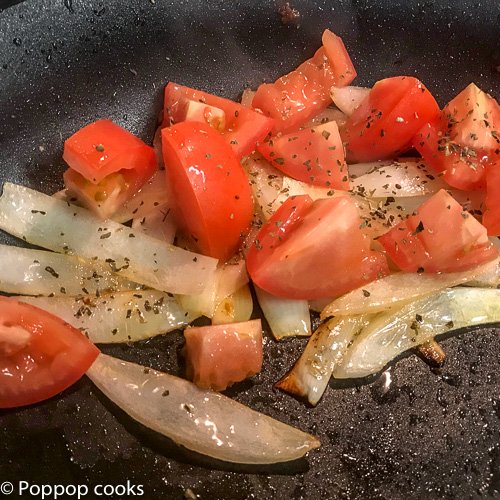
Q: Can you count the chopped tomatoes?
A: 12